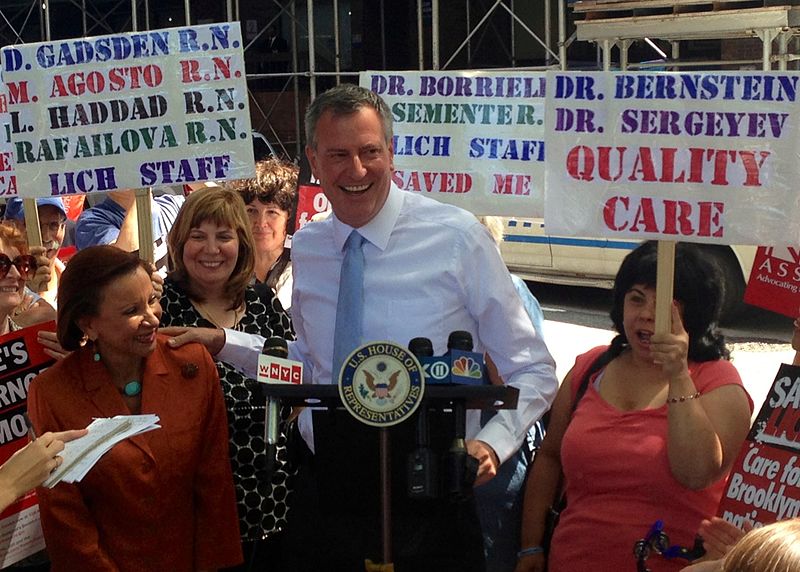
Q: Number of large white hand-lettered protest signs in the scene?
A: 3